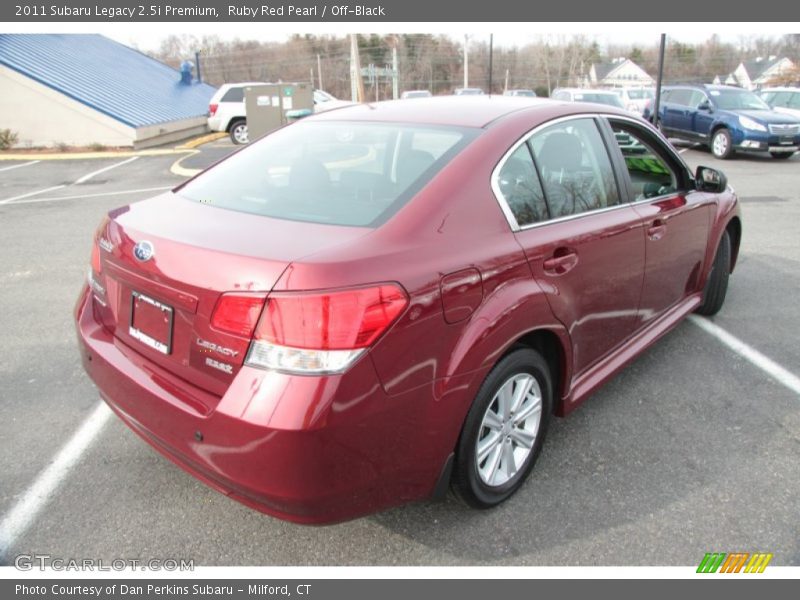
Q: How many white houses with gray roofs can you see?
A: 2